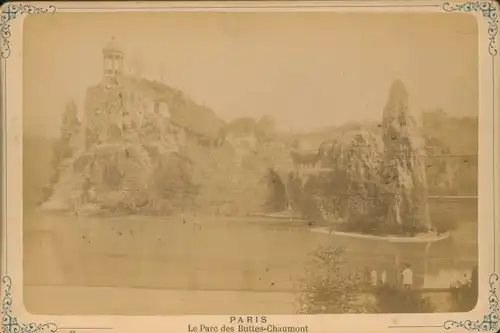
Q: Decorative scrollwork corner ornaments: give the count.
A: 4